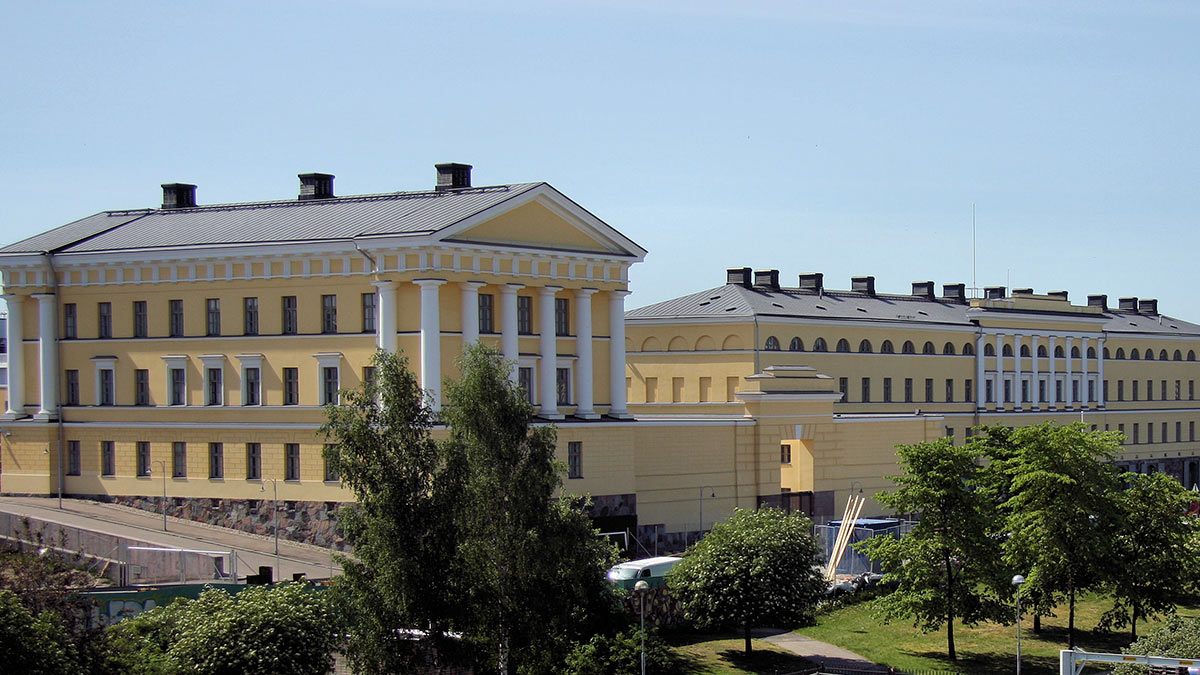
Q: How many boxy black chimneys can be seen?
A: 15